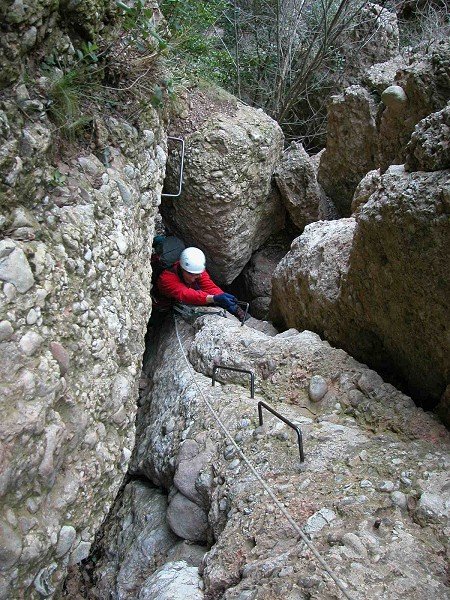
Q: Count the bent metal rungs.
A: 4